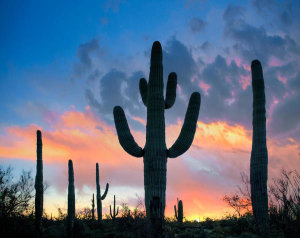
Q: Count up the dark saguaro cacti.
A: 8